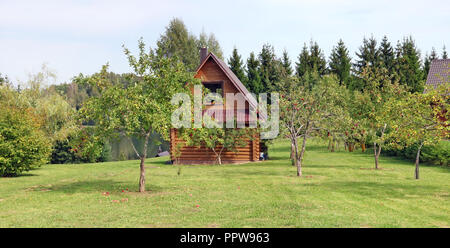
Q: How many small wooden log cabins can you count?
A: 1